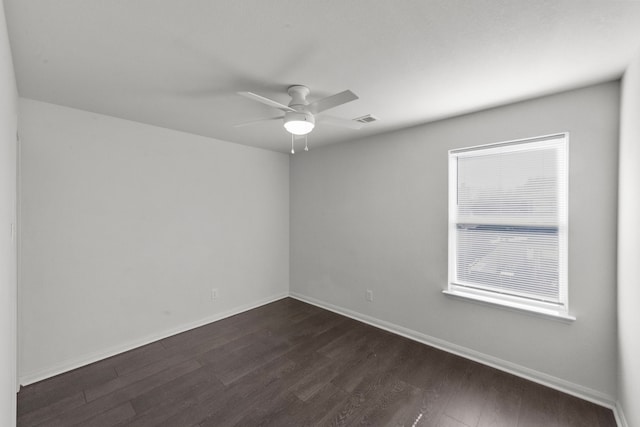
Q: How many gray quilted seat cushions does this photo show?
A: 0